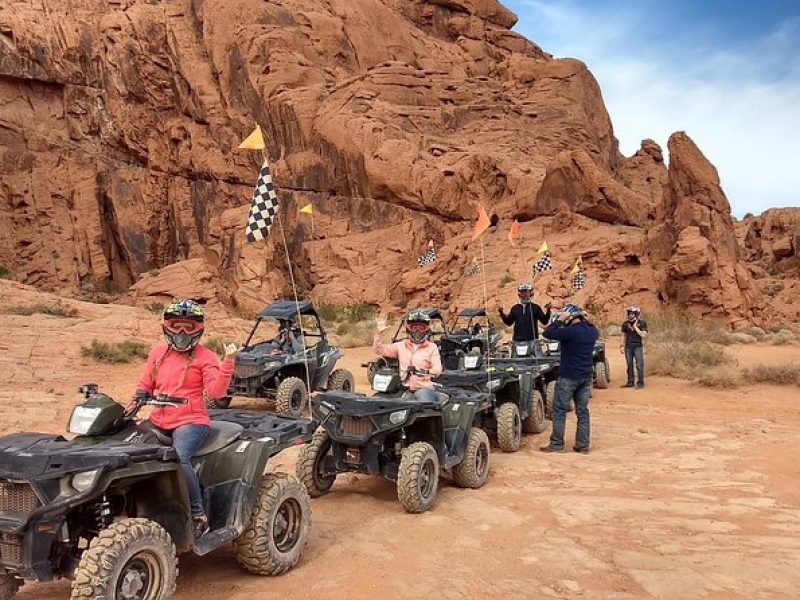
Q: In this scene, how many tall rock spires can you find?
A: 1